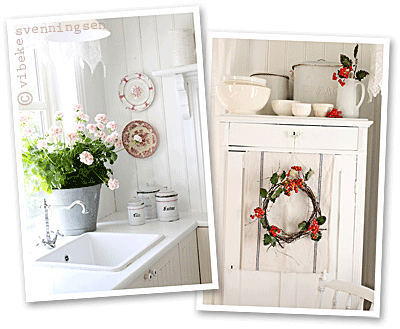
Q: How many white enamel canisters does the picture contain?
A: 3